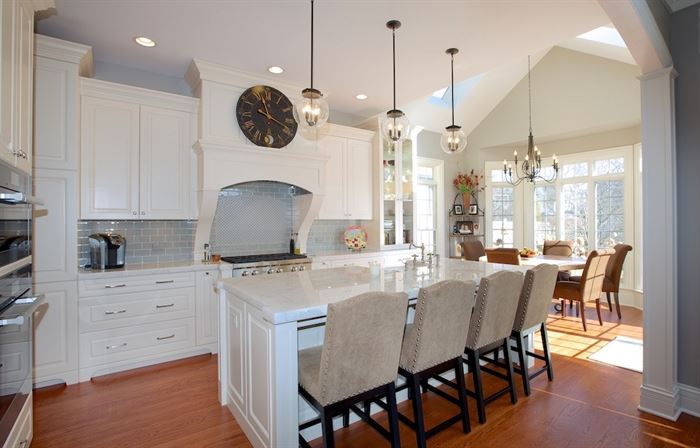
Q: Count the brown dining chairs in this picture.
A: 5